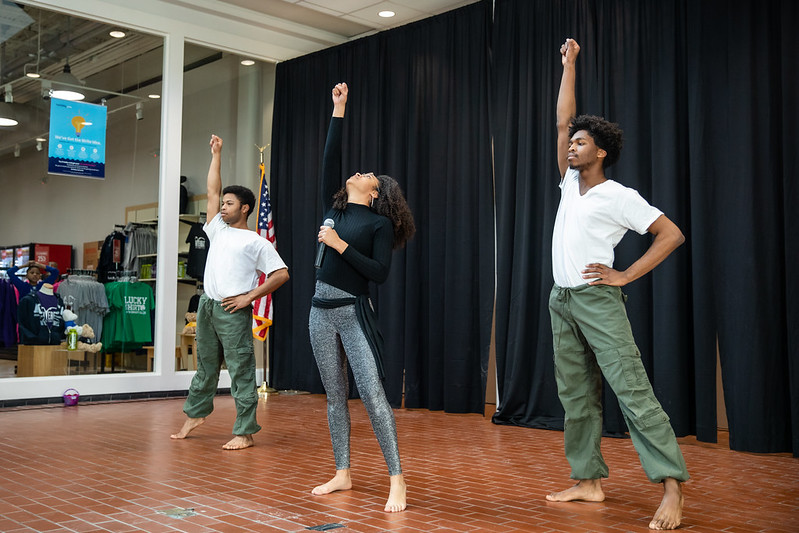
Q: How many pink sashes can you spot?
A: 0